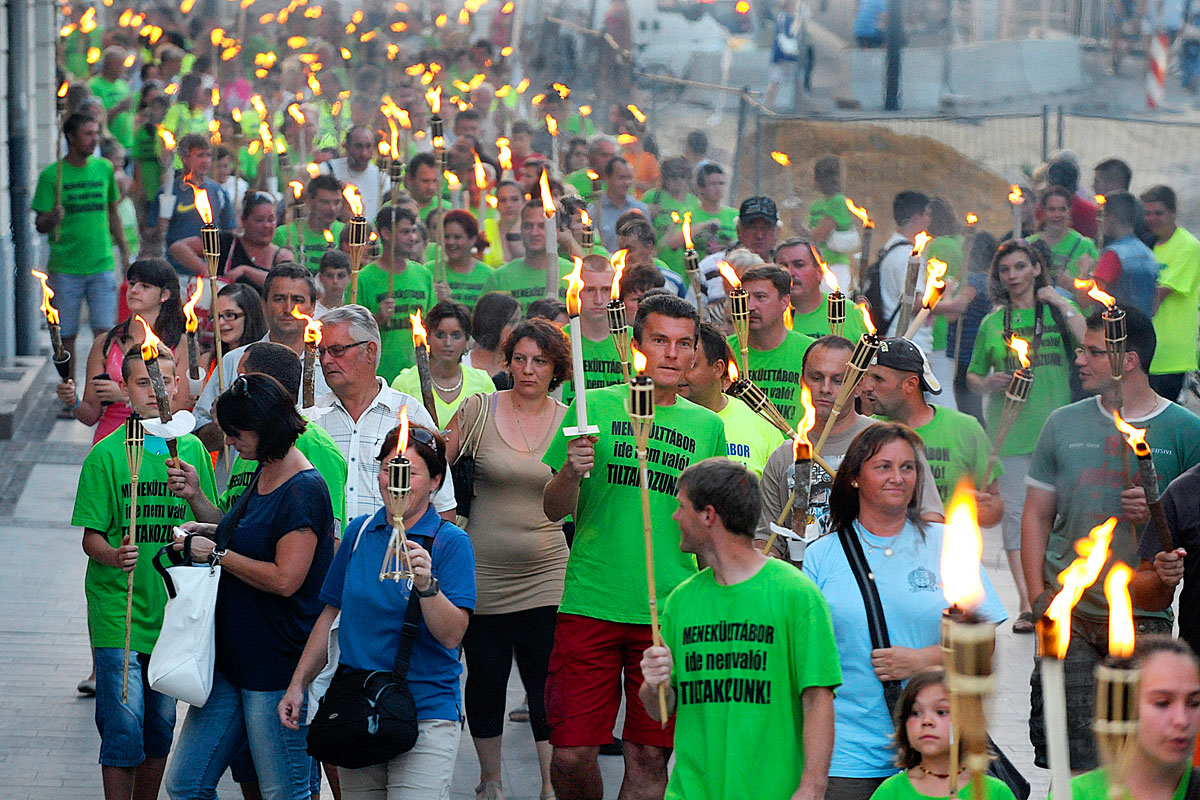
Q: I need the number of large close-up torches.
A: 3